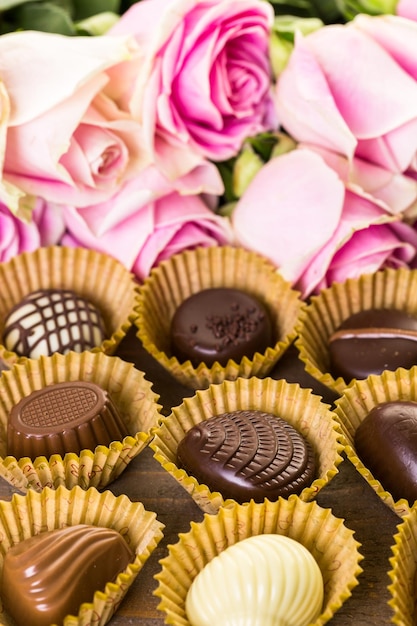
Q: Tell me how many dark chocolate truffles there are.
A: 4